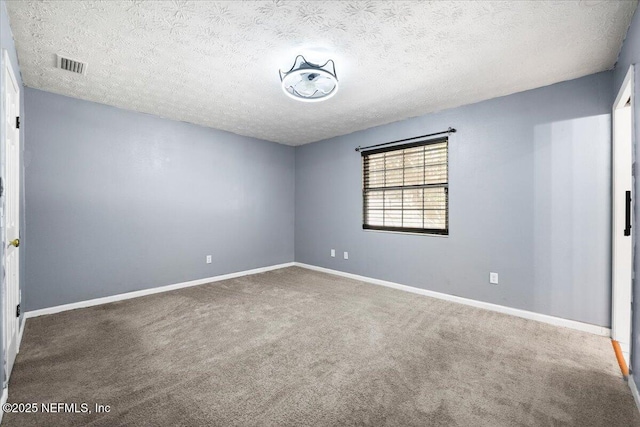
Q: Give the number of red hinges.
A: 0